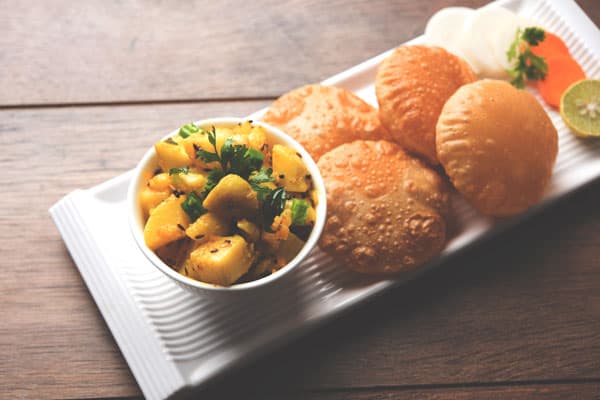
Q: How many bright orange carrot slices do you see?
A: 2